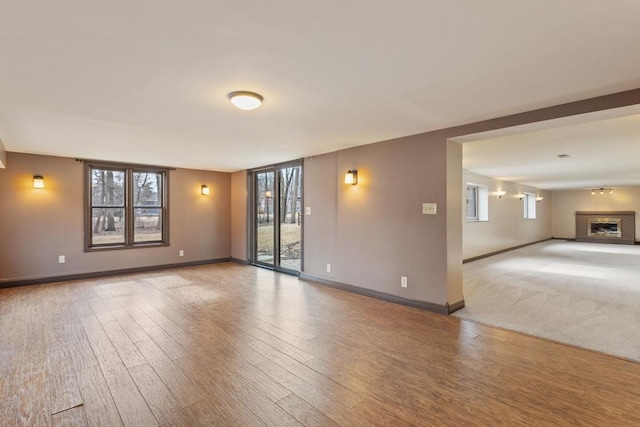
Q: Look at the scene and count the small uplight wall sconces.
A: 3